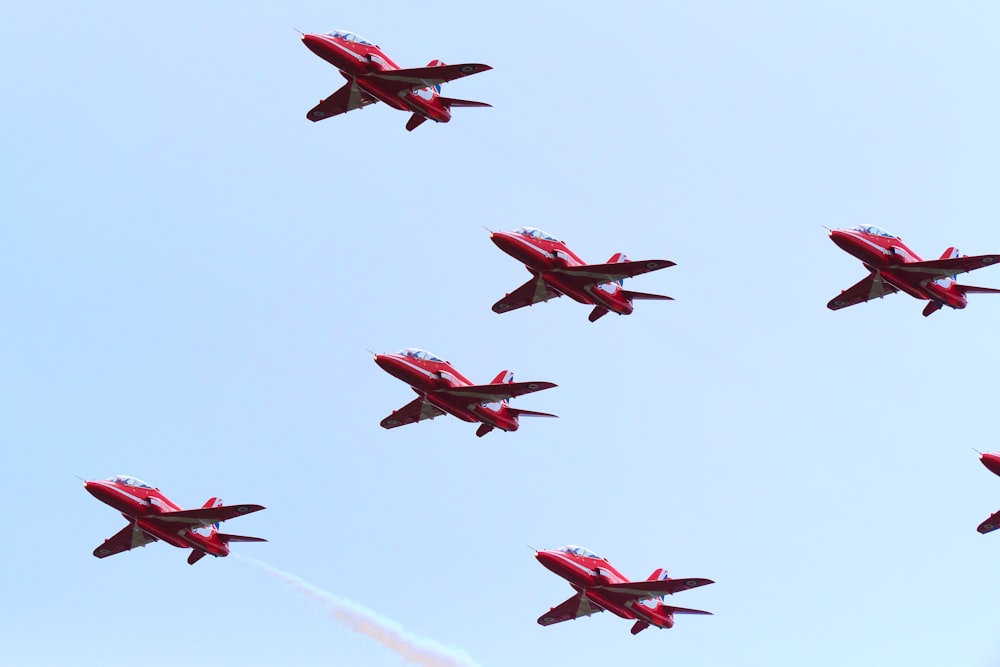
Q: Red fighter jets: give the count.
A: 7